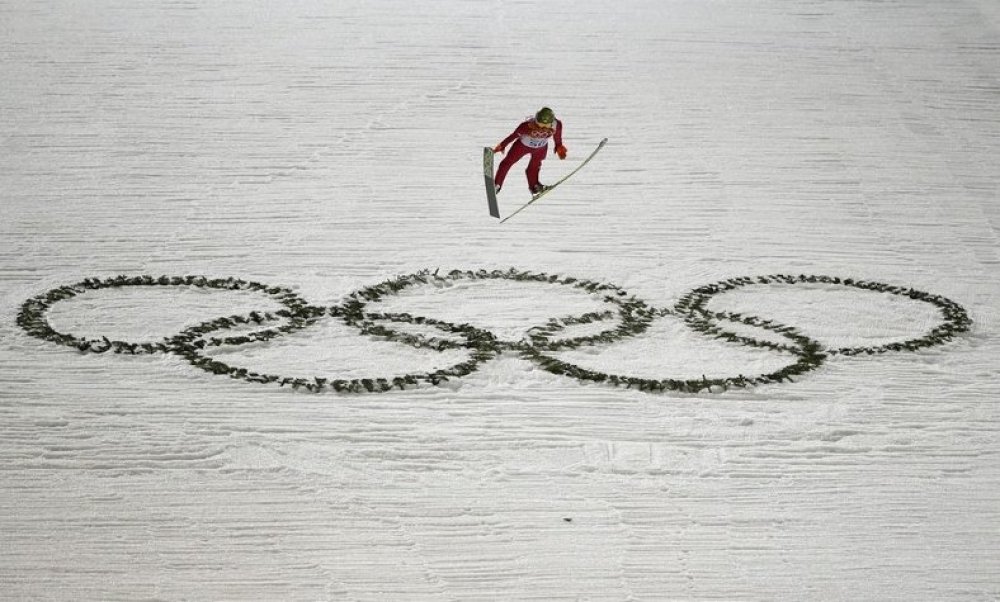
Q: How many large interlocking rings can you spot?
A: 5